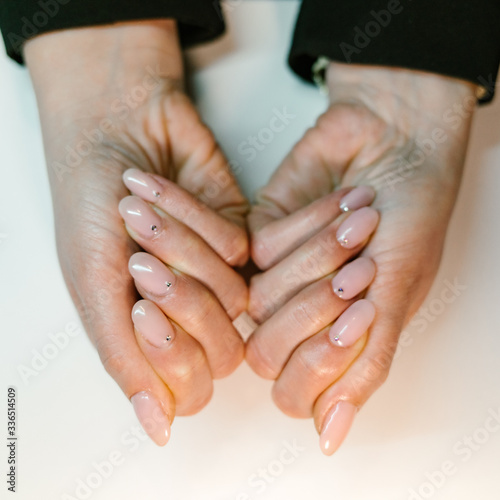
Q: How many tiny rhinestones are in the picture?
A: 8